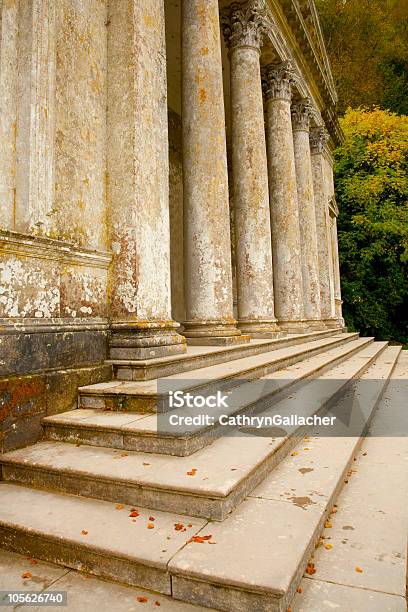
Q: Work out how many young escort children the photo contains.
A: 0